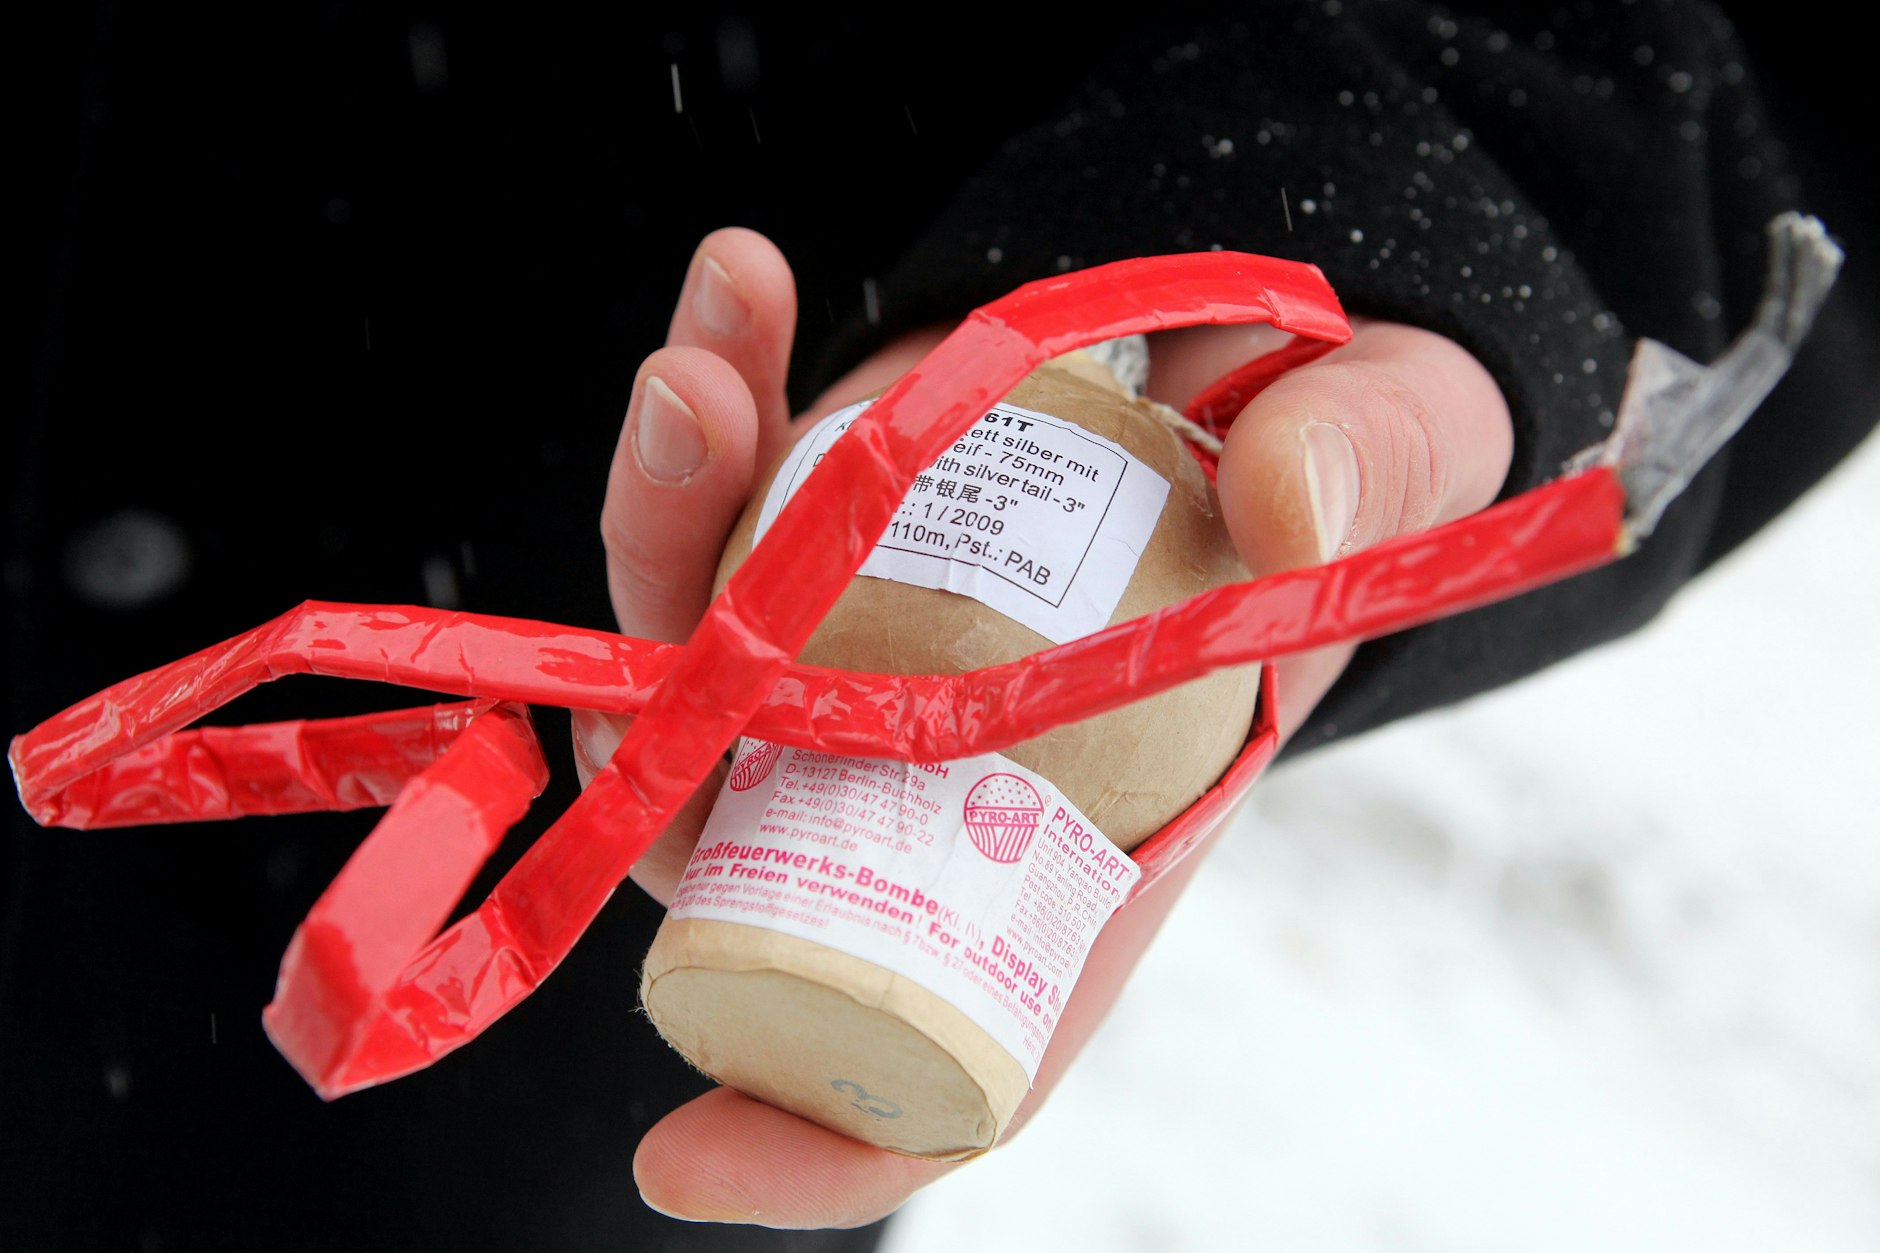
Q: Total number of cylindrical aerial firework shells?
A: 1